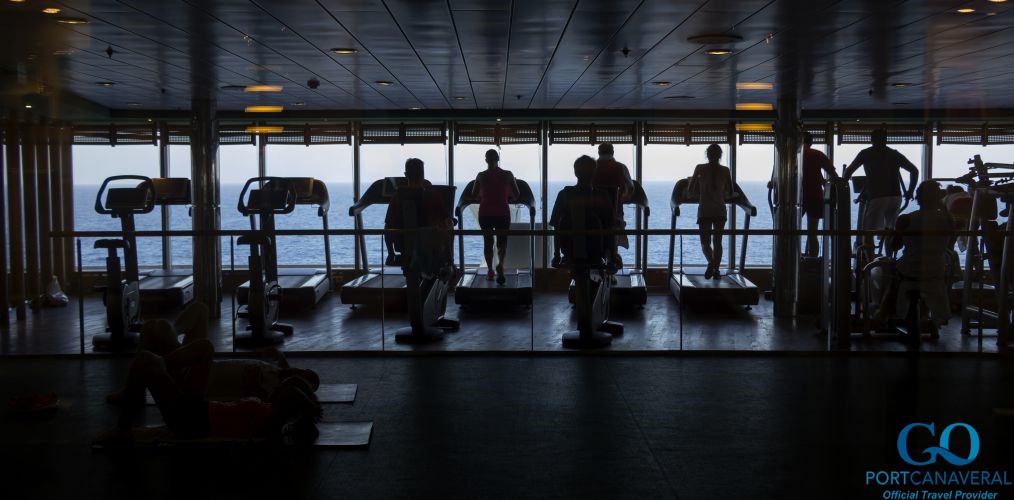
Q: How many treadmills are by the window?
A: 6